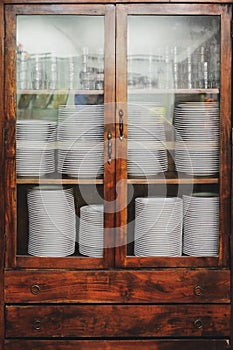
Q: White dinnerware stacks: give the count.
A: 8